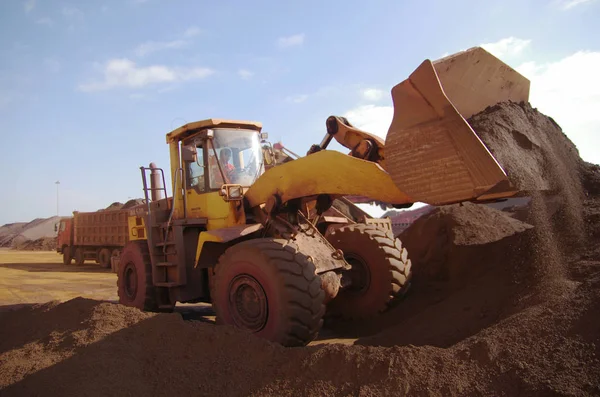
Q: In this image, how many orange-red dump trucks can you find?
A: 1